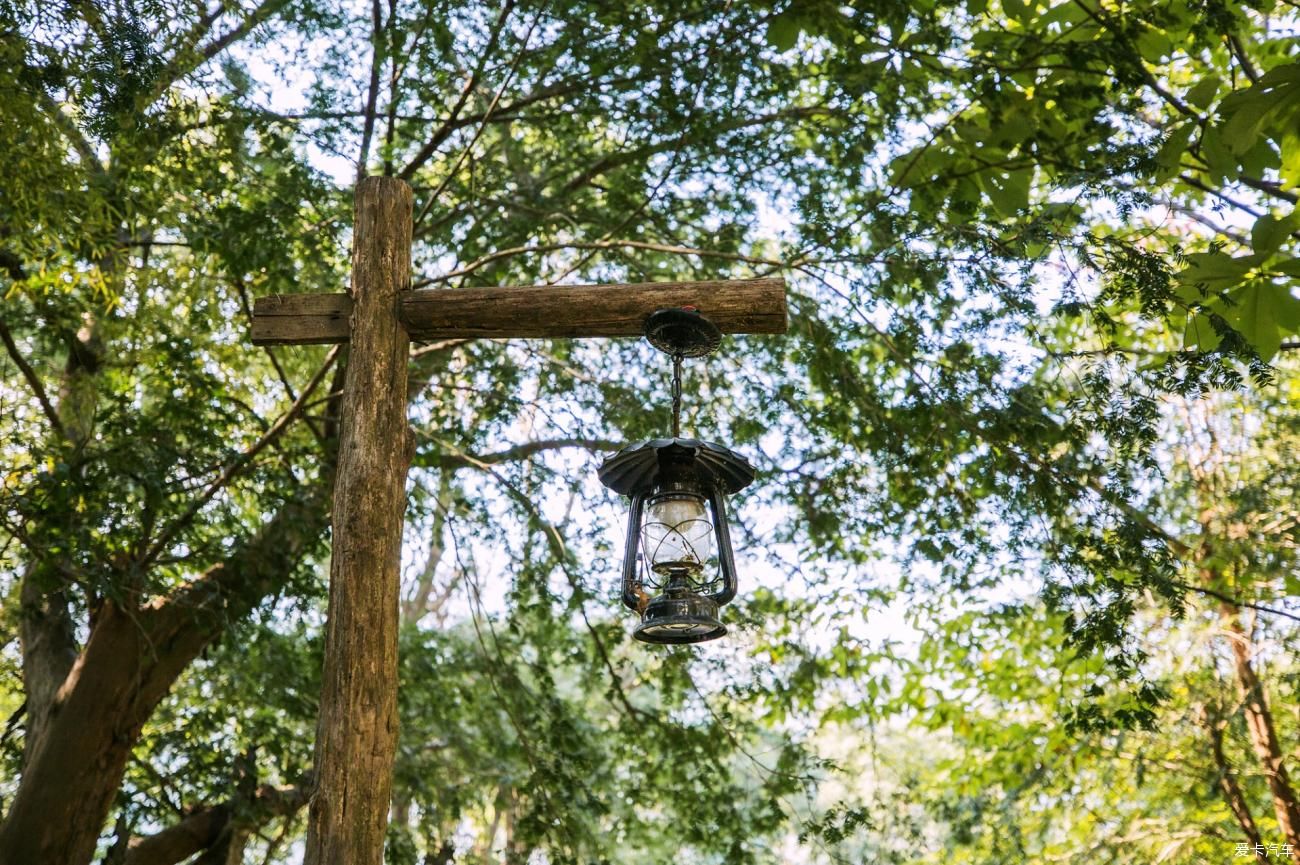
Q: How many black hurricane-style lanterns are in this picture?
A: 1